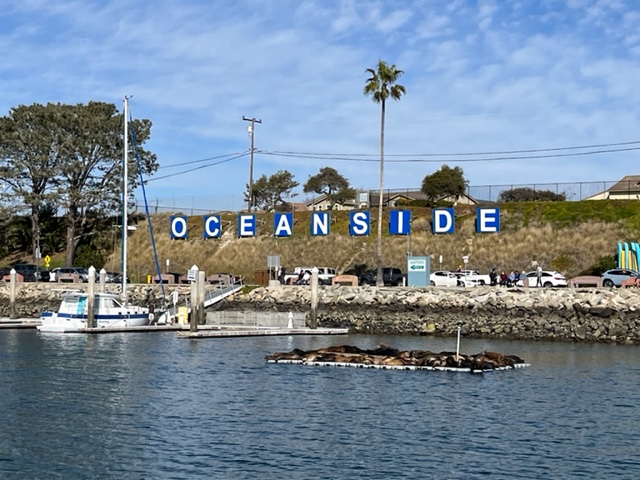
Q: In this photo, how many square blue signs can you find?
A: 9